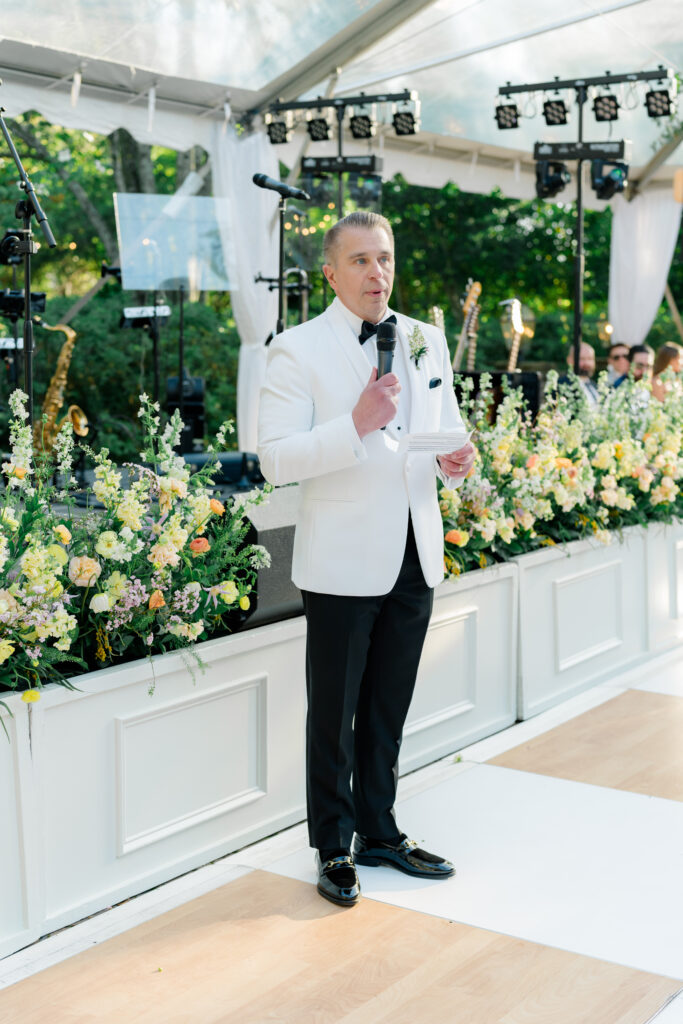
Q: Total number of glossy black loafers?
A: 2